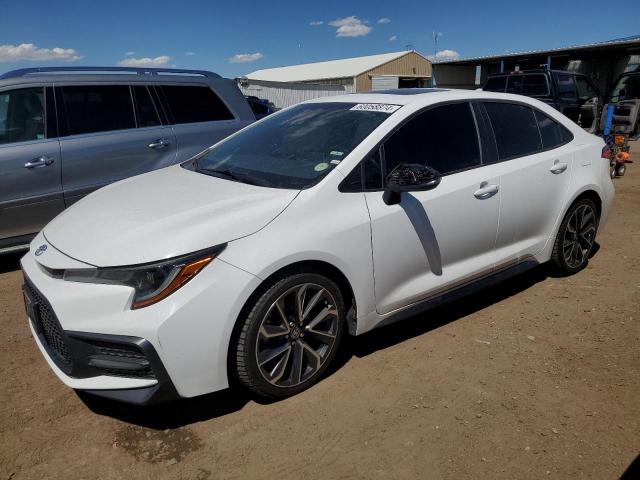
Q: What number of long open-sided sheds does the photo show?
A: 1